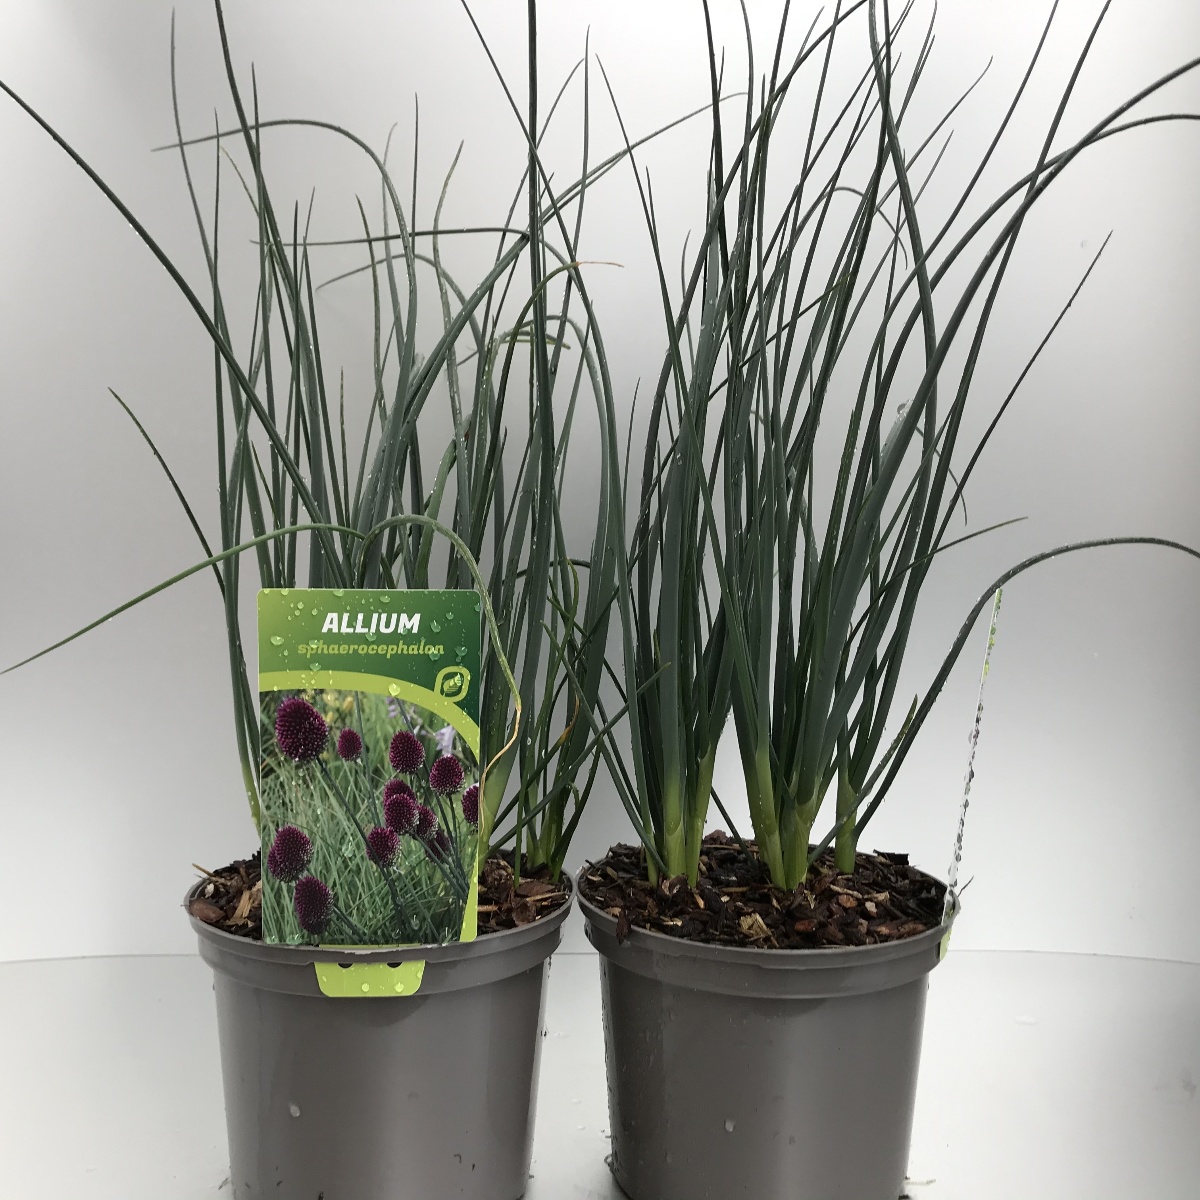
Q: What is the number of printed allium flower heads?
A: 12